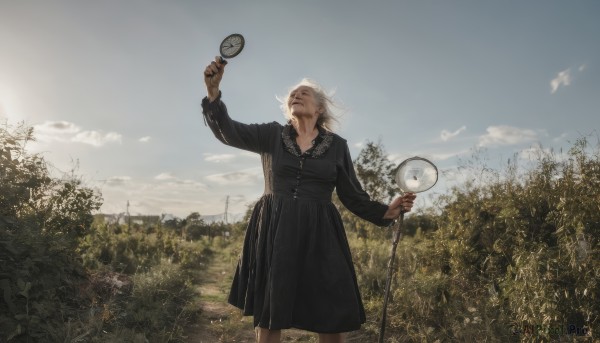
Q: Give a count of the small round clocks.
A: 1